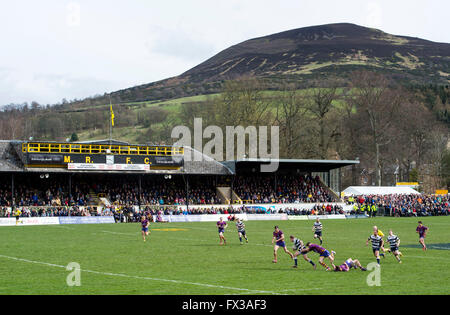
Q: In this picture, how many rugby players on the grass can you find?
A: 11